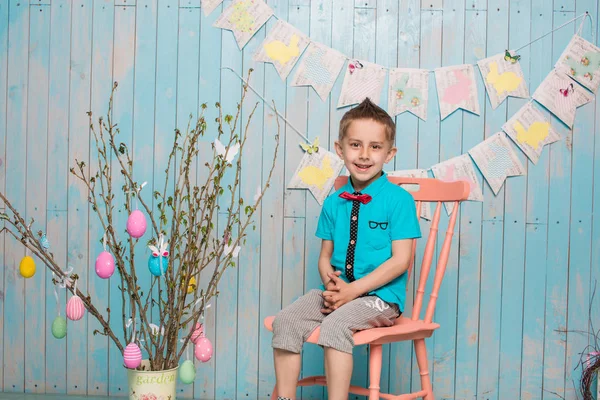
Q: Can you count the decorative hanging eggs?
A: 11